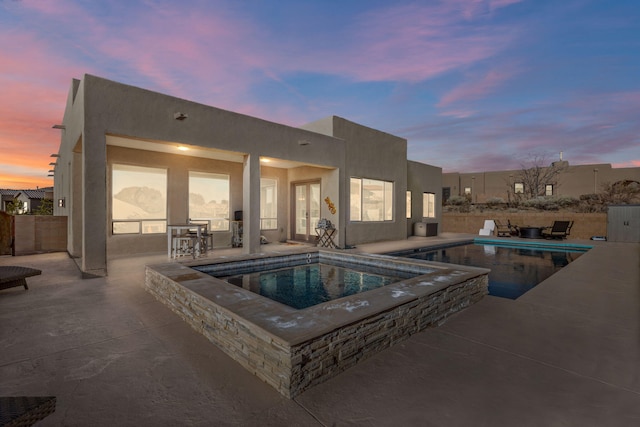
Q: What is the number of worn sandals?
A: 0